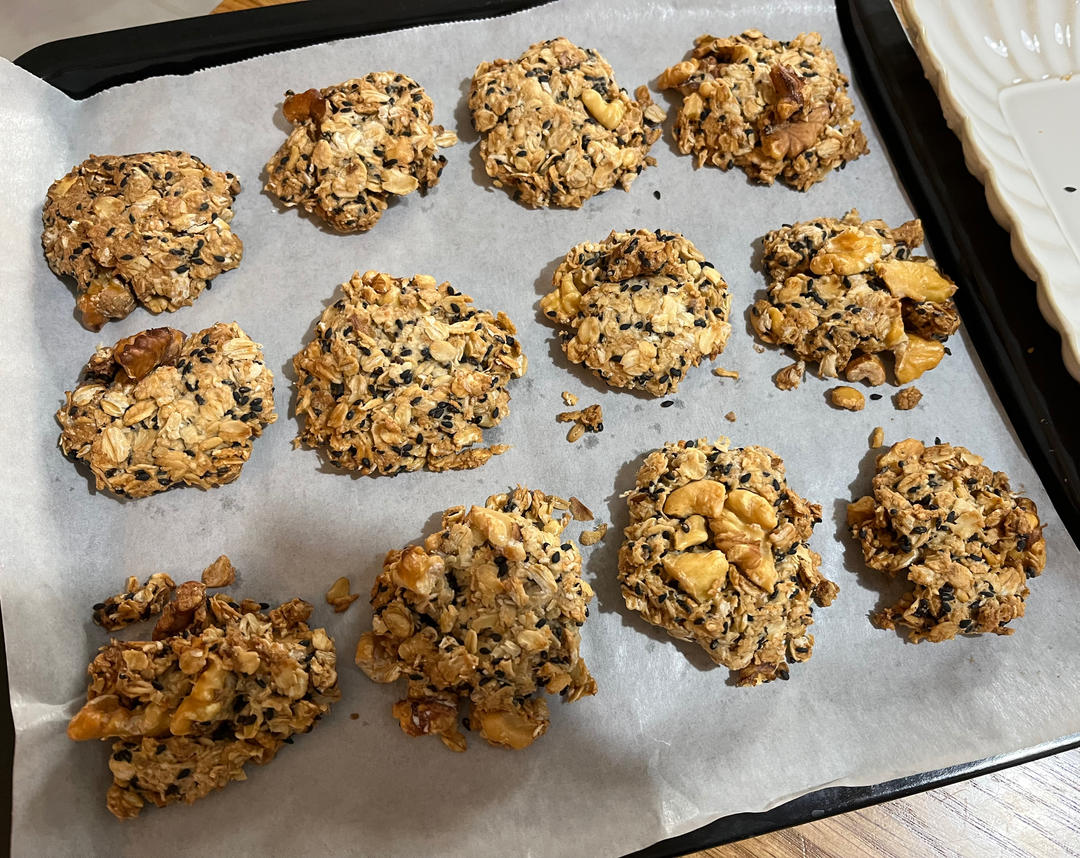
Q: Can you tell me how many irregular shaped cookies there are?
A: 12